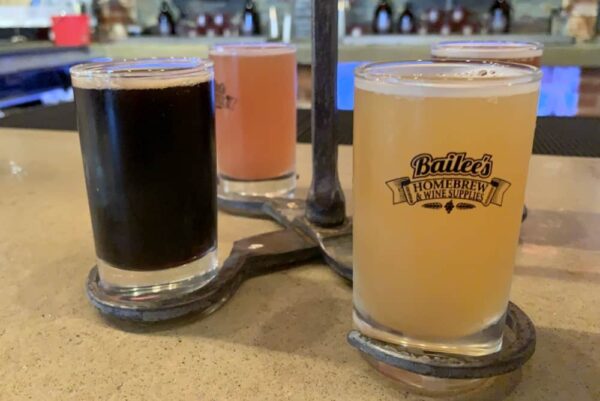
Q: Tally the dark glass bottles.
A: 5